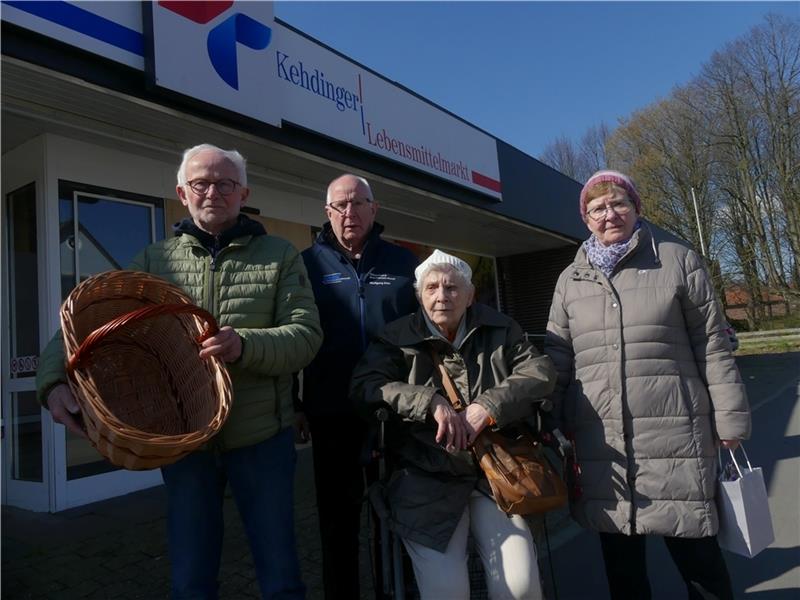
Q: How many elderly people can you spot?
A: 4